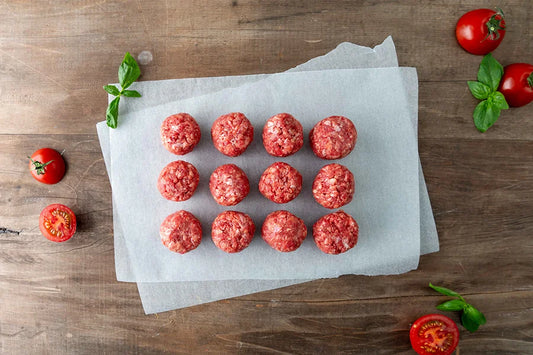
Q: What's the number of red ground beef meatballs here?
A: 12